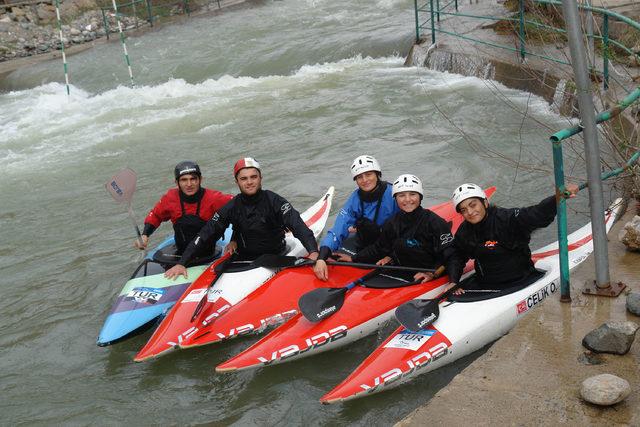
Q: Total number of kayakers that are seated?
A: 5